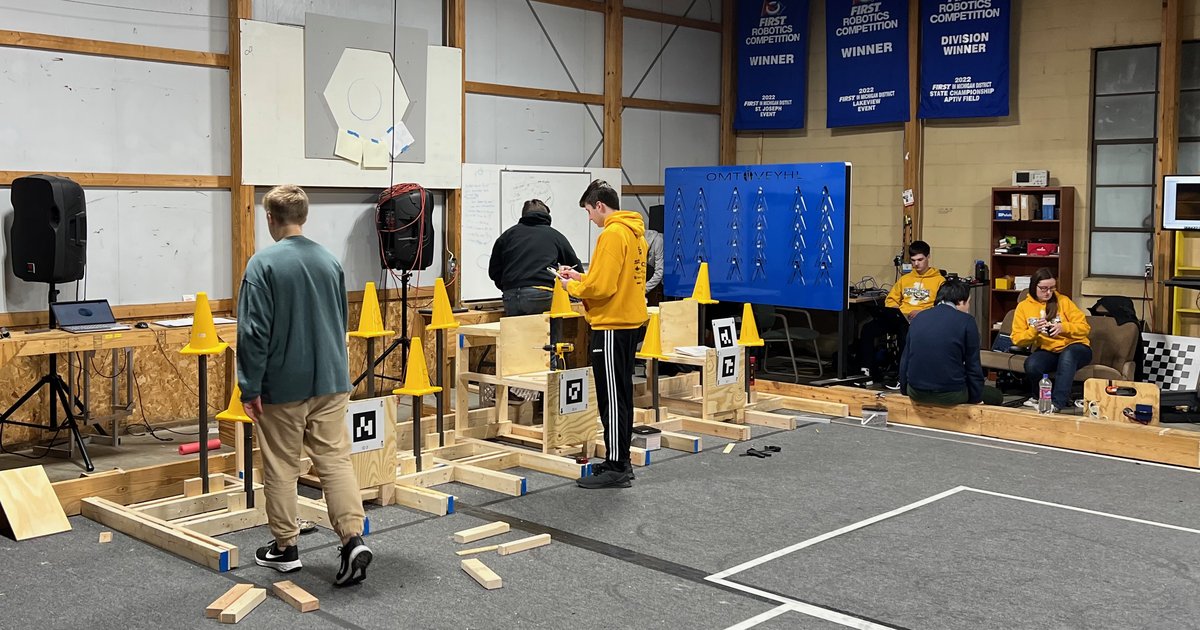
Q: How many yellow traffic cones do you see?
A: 9